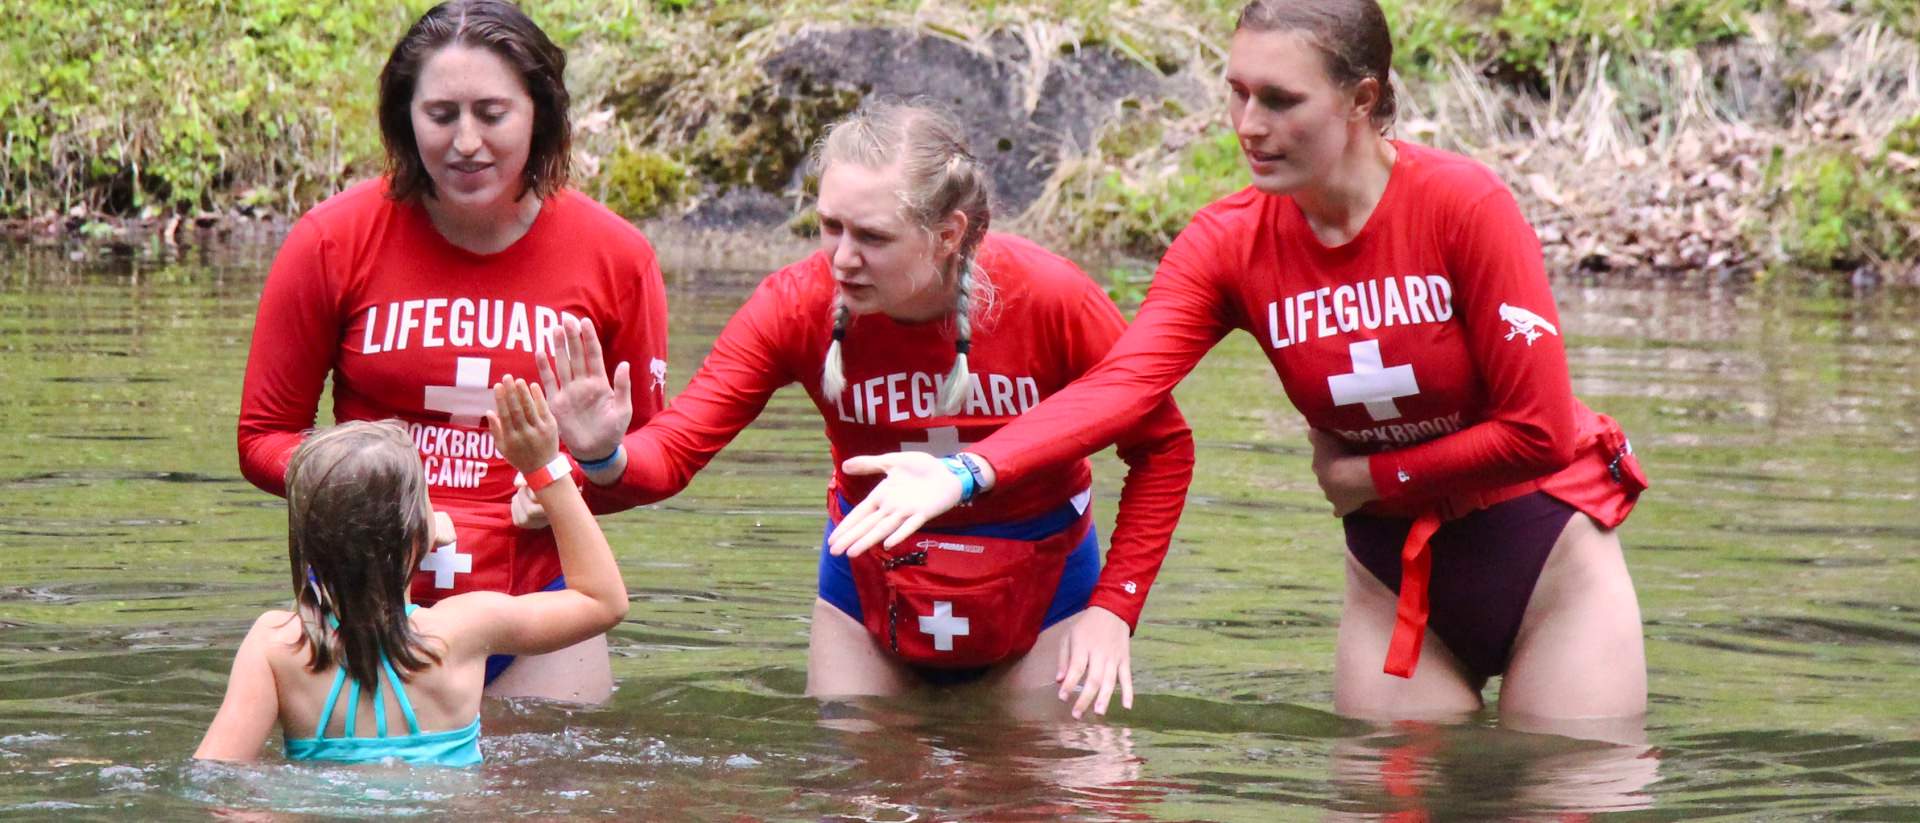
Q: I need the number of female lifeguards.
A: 3